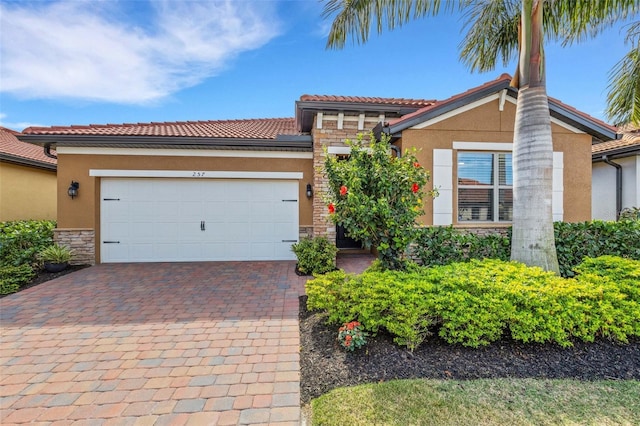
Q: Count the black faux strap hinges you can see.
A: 4